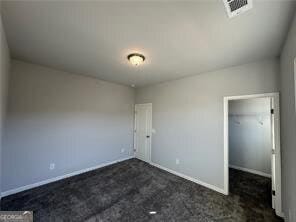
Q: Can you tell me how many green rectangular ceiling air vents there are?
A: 0